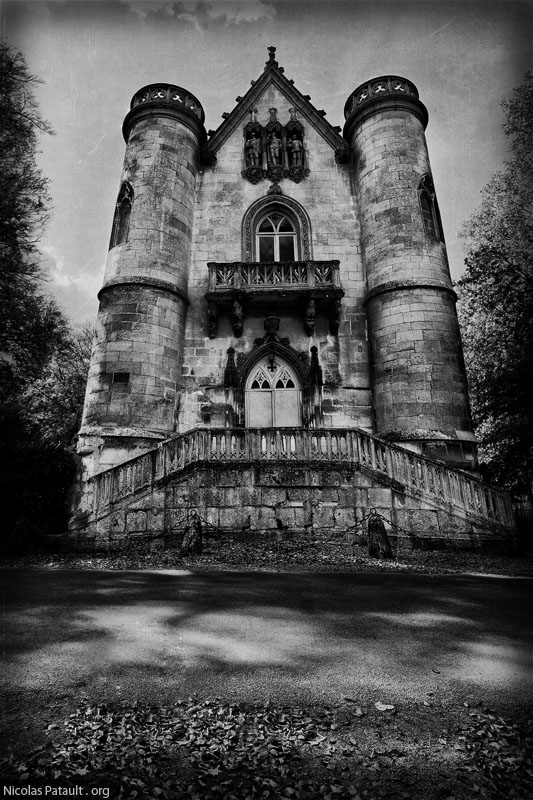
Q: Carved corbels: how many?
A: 4